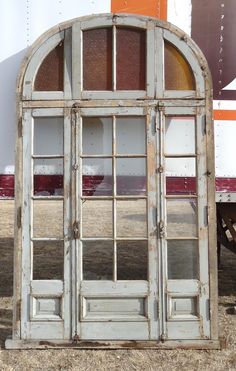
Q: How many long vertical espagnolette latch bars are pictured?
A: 2